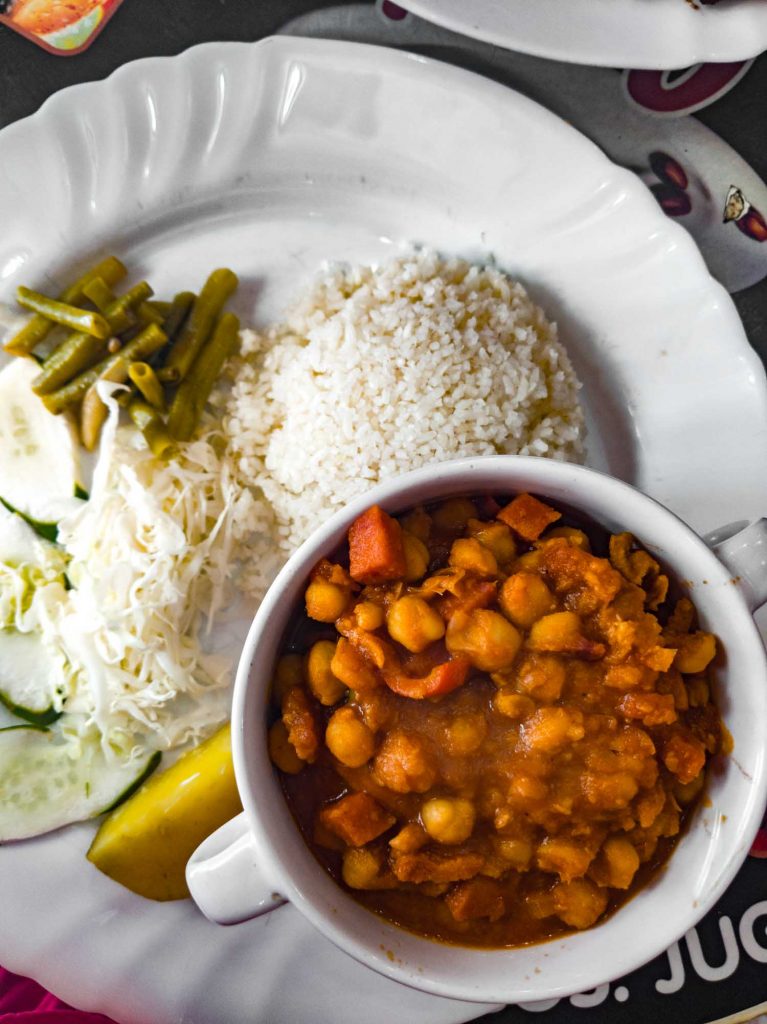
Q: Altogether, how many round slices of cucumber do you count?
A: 4